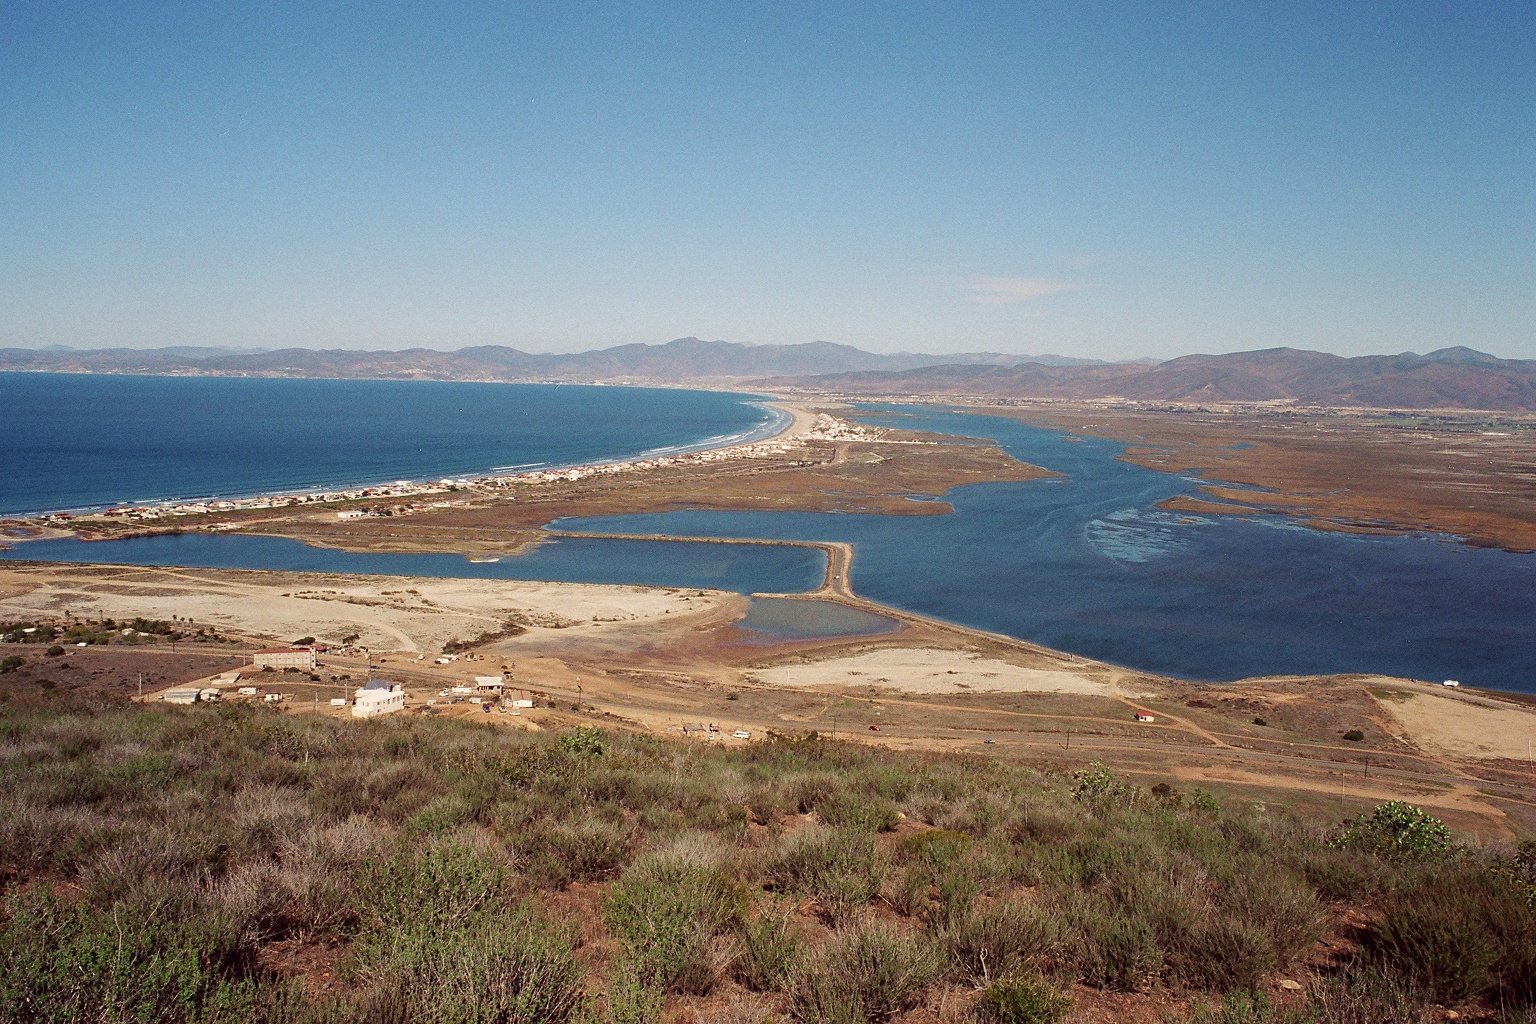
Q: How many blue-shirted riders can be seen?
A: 0